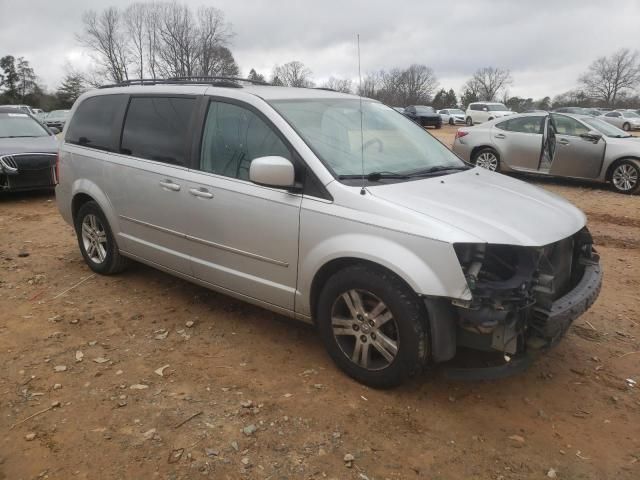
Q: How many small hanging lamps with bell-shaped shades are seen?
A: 0